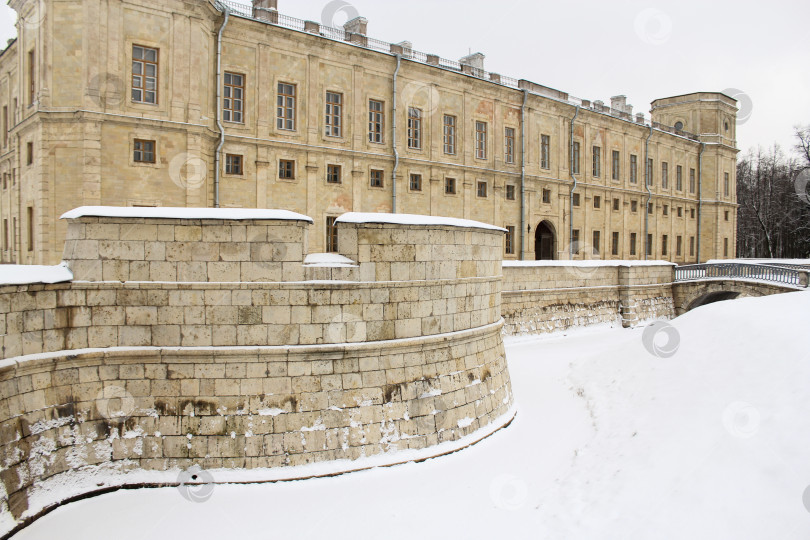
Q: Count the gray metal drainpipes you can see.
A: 6